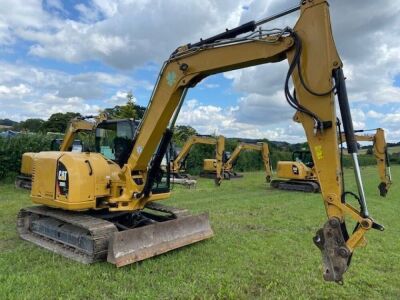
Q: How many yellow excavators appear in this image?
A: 5